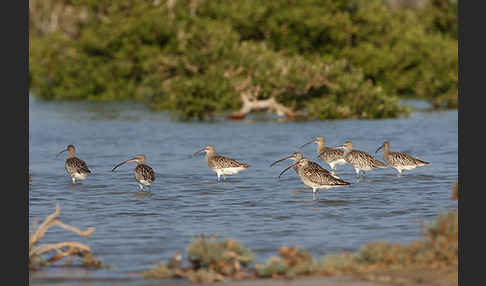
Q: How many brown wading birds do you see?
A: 8